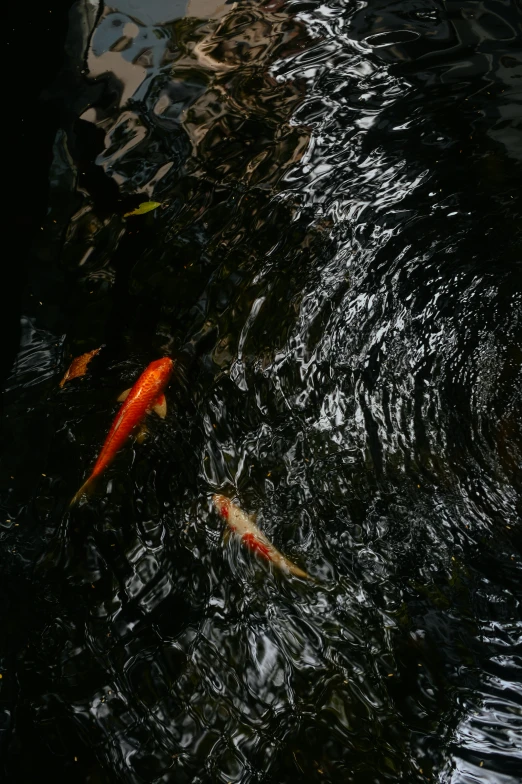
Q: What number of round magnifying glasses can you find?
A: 0